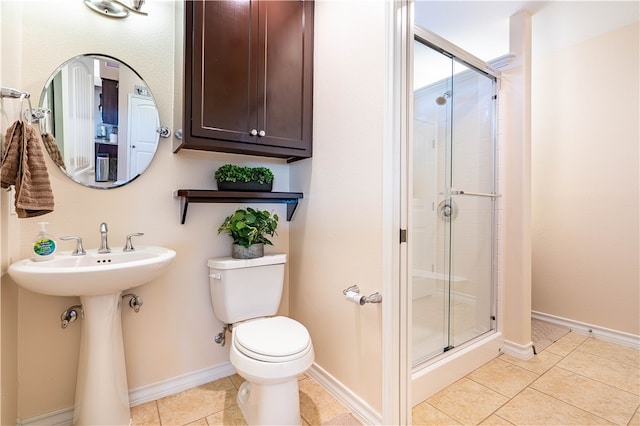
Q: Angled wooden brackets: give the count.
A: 2